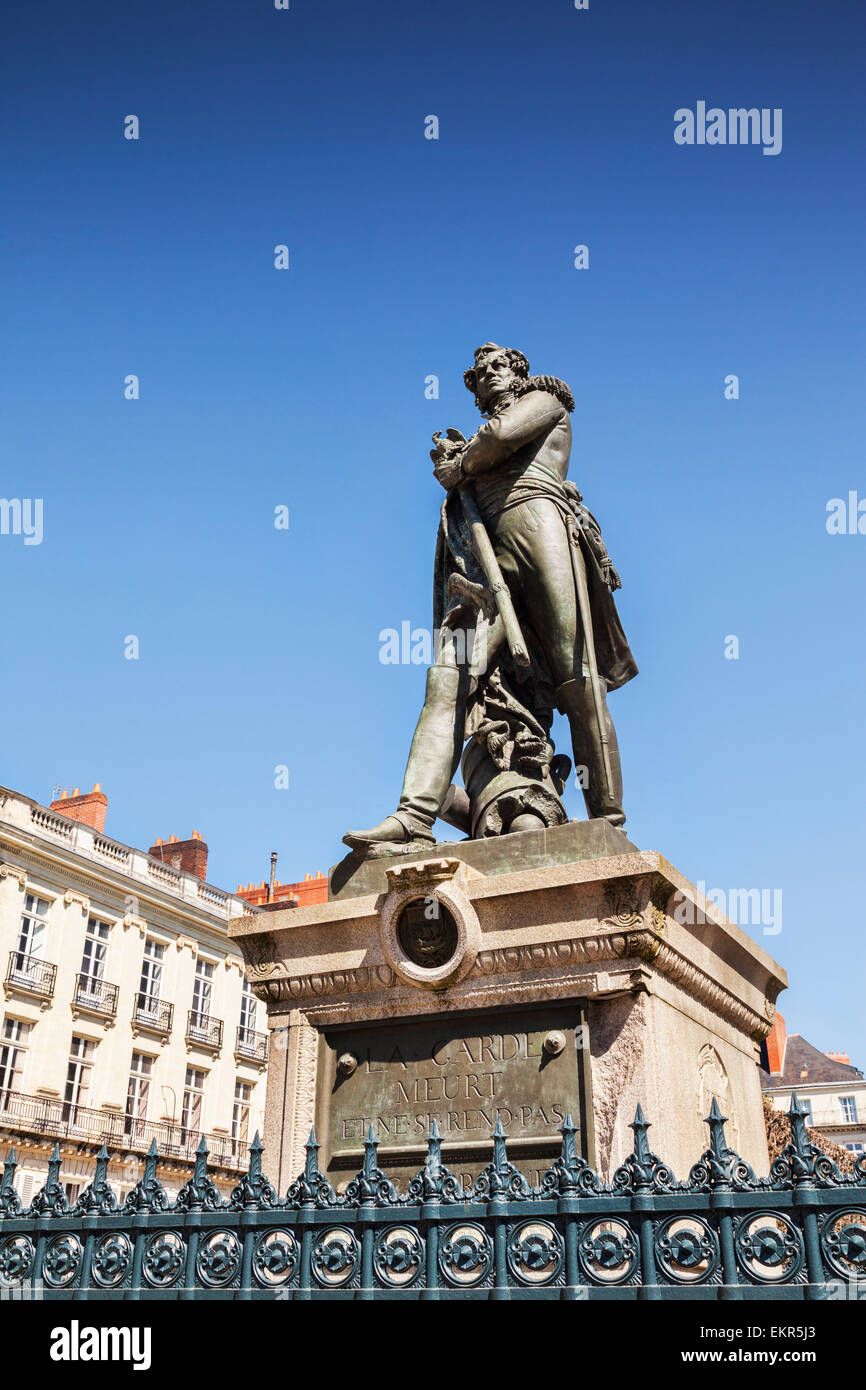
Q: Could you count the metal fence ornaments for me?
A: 14